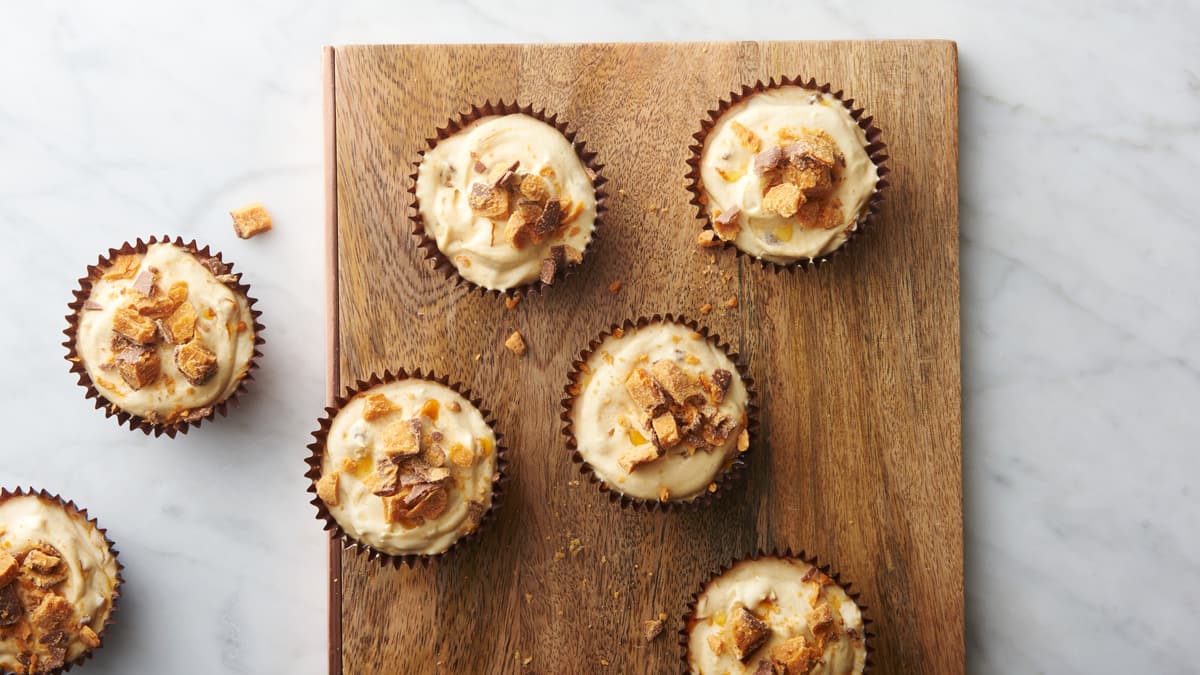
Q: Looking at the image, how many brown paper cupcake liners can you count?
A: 7